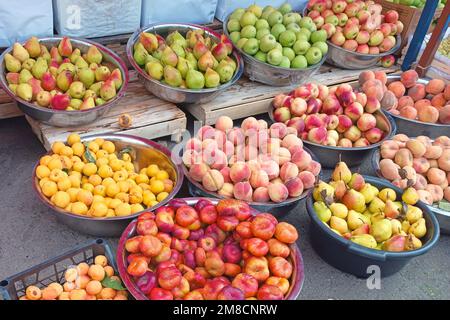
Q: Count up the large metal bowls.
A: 10